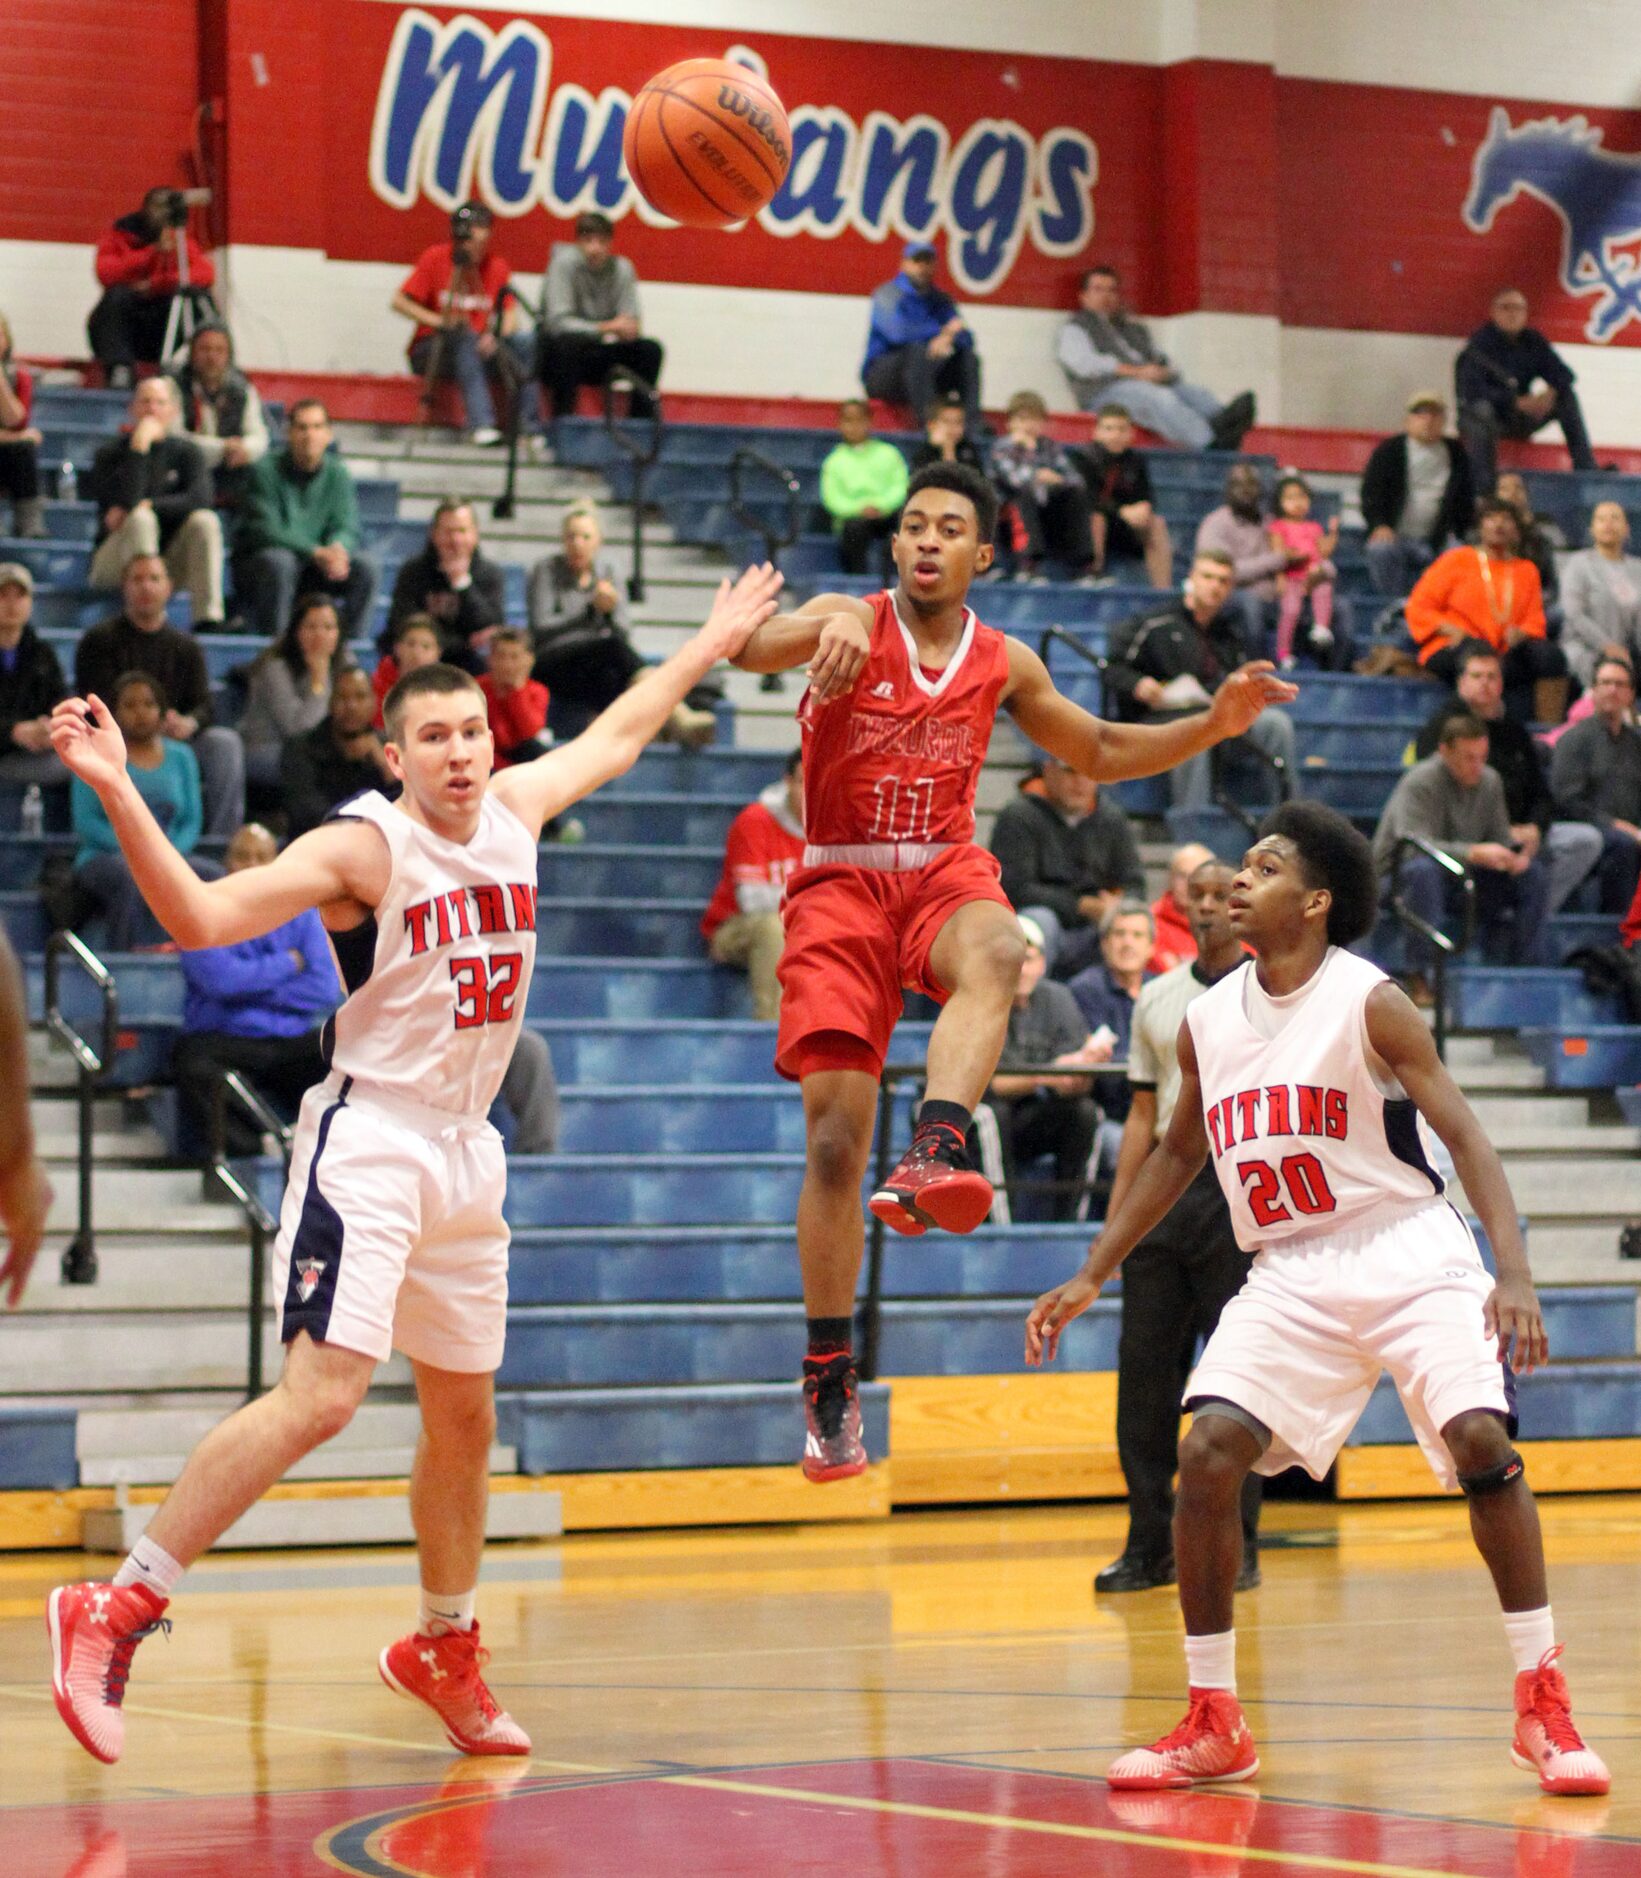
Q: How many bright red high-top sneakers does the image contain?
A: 4